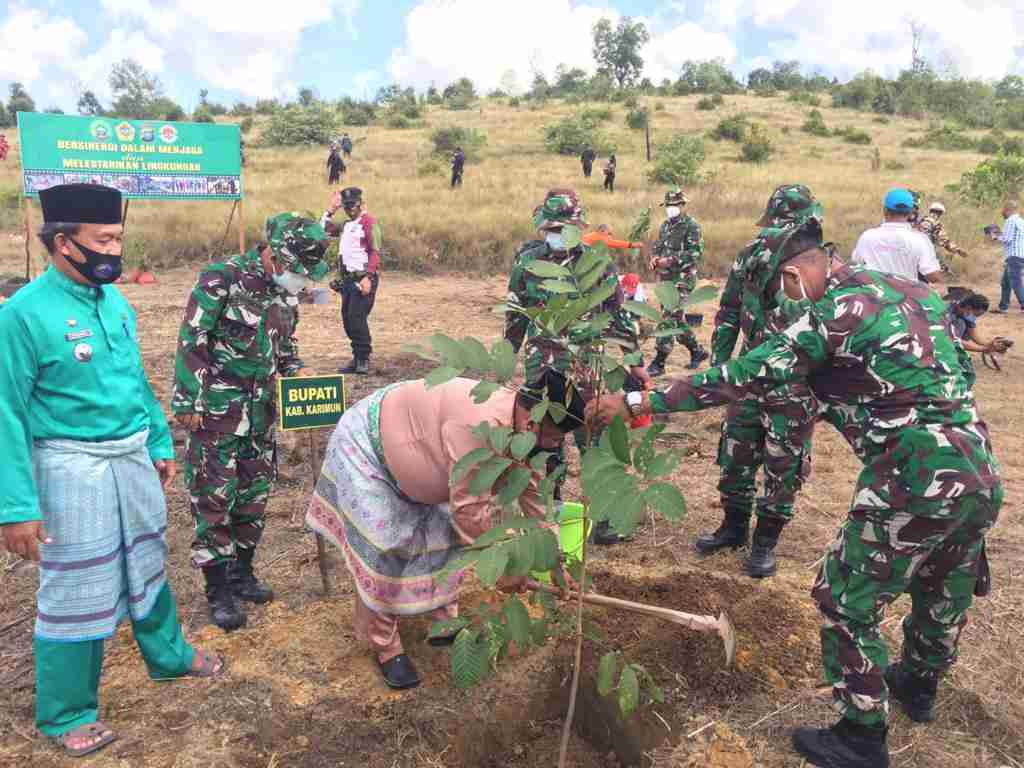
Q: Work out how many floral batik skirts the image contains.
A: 1